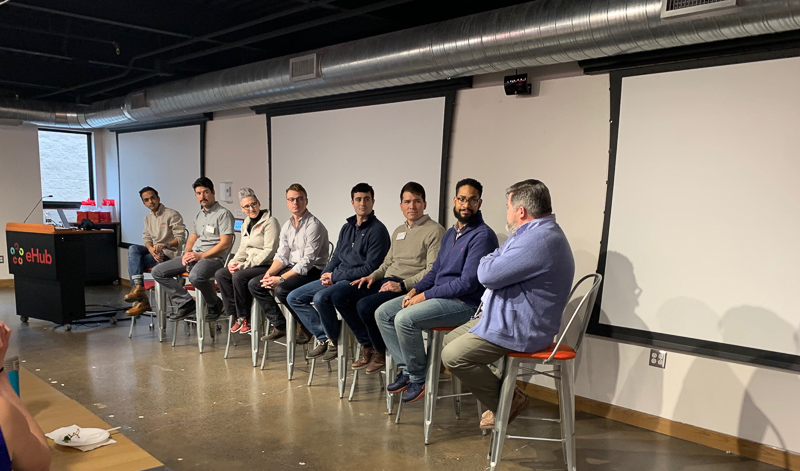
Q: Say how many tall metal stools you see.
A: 8